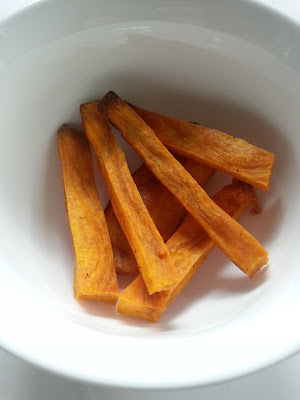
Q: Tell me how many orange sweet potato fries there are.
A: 6